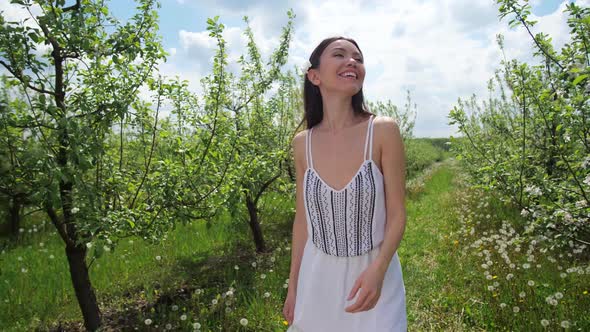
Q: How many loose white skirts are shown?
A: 1